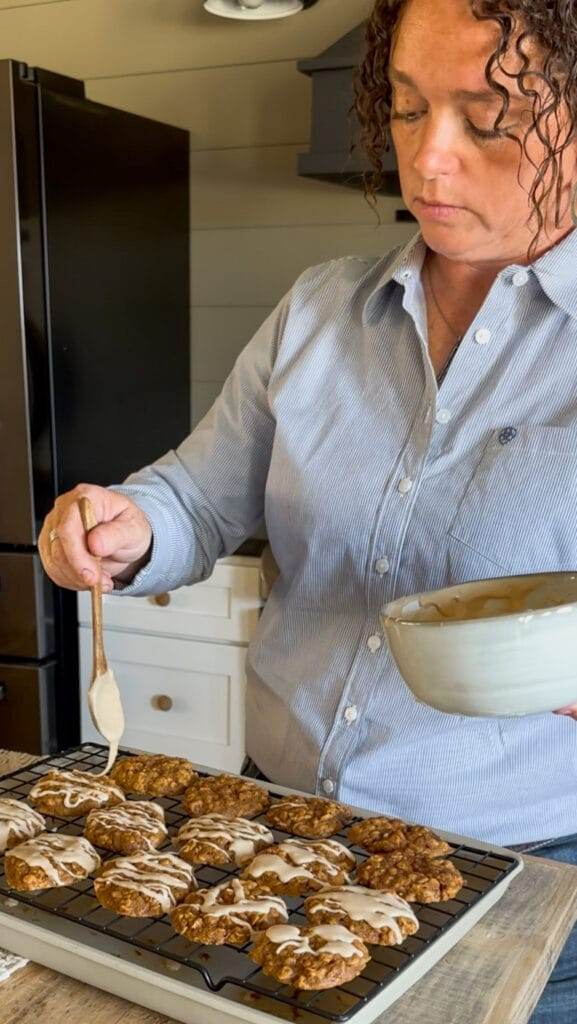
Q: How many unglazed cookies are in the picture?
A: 5